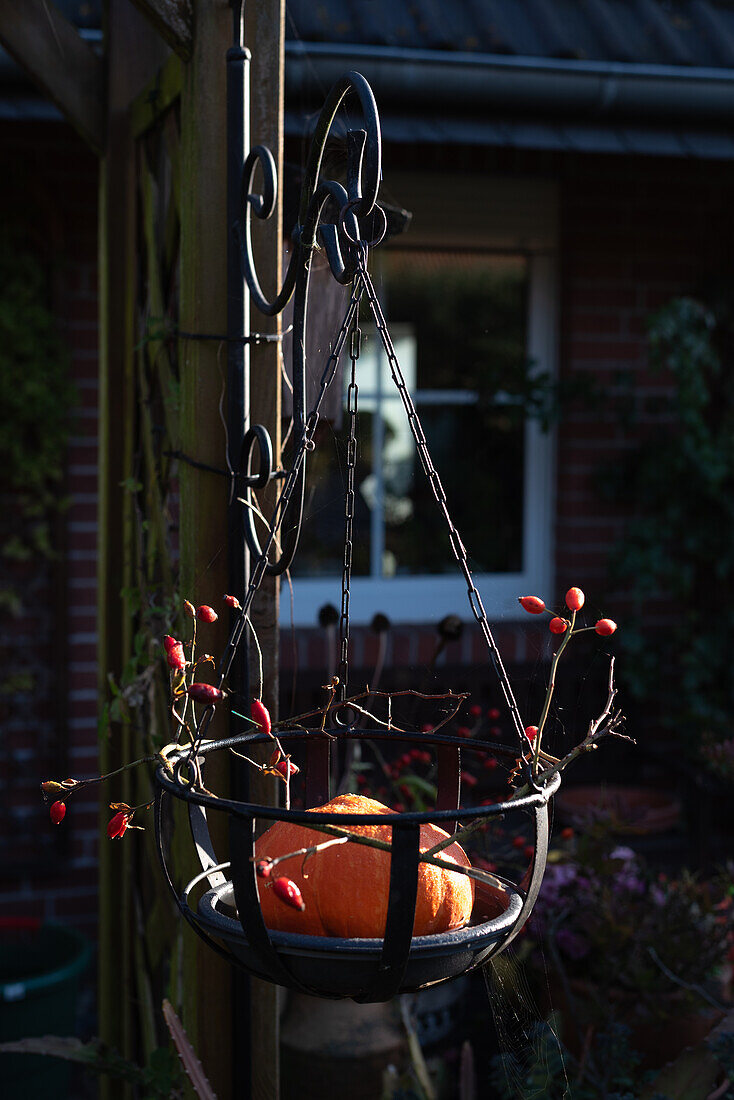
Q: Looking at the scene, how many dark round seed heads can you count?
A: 3